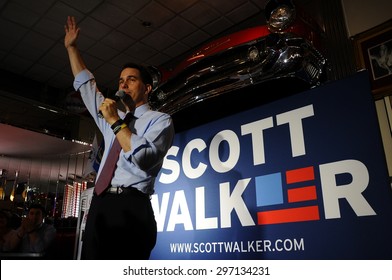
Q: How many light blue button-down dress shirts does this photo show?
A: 1